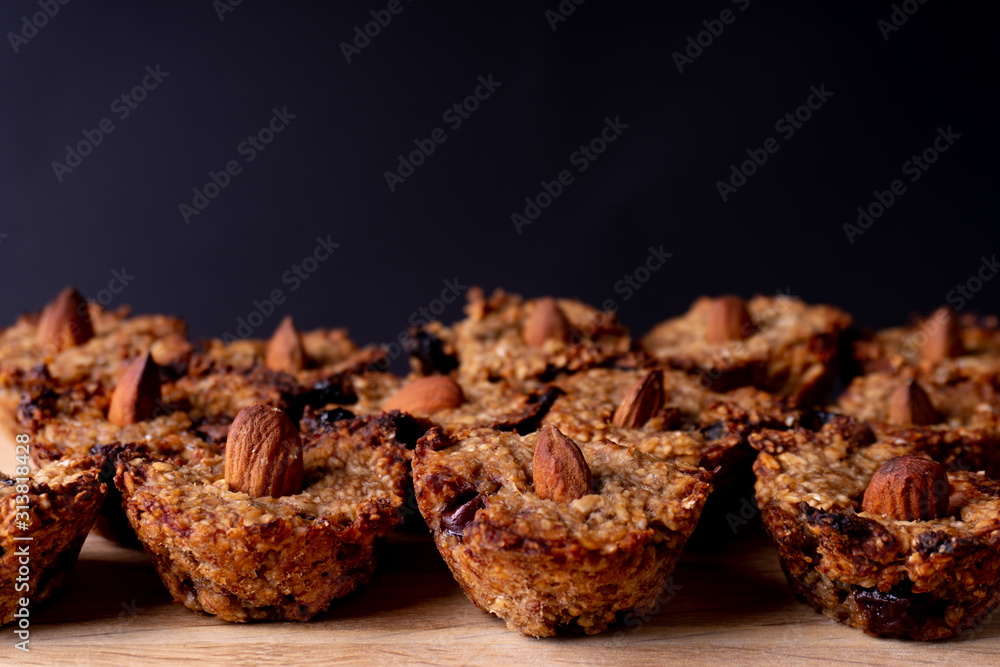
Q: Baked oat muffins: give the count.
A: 13